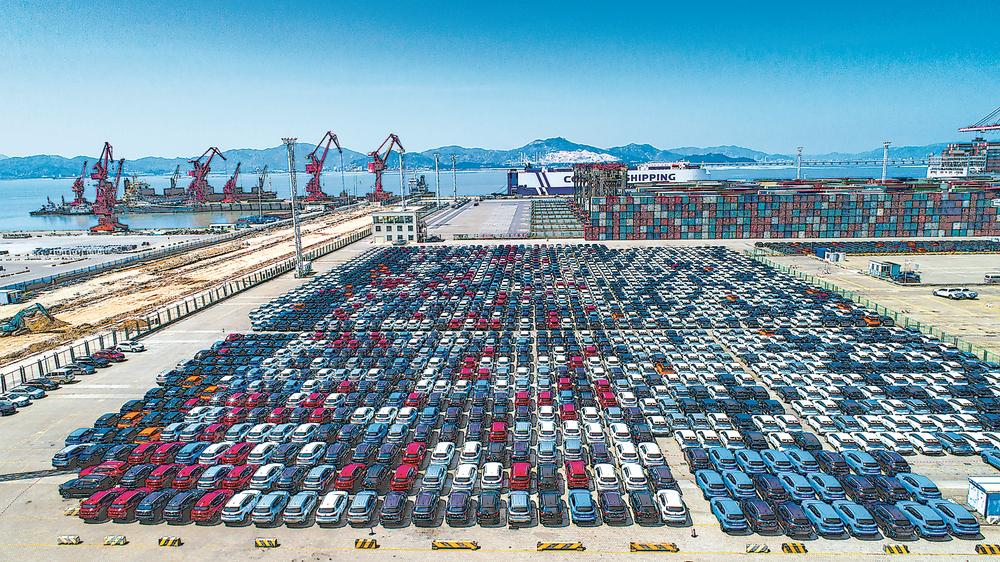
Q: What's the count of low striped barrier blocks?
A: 12